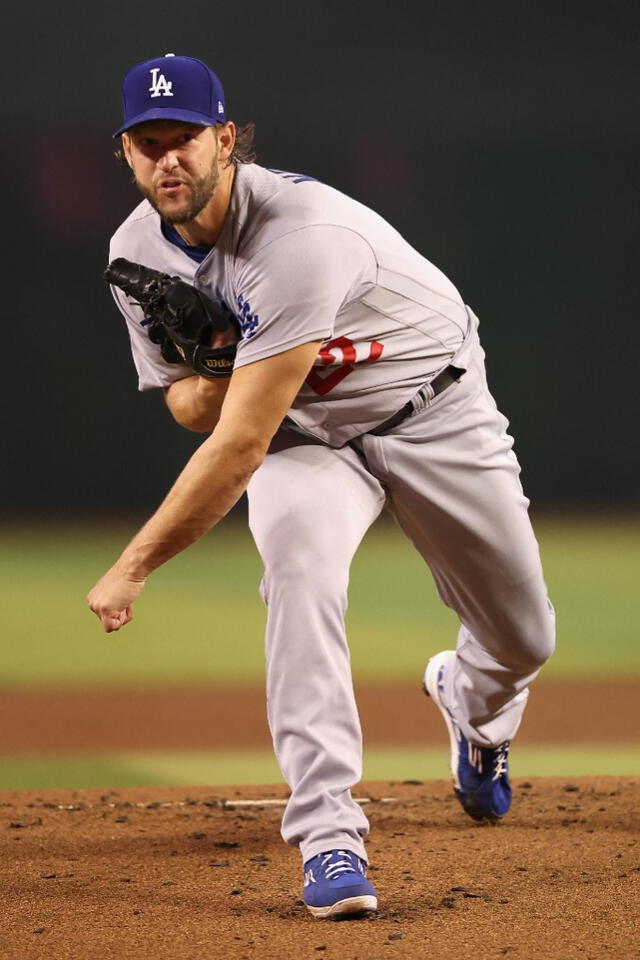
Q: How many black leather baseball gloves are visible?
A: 1